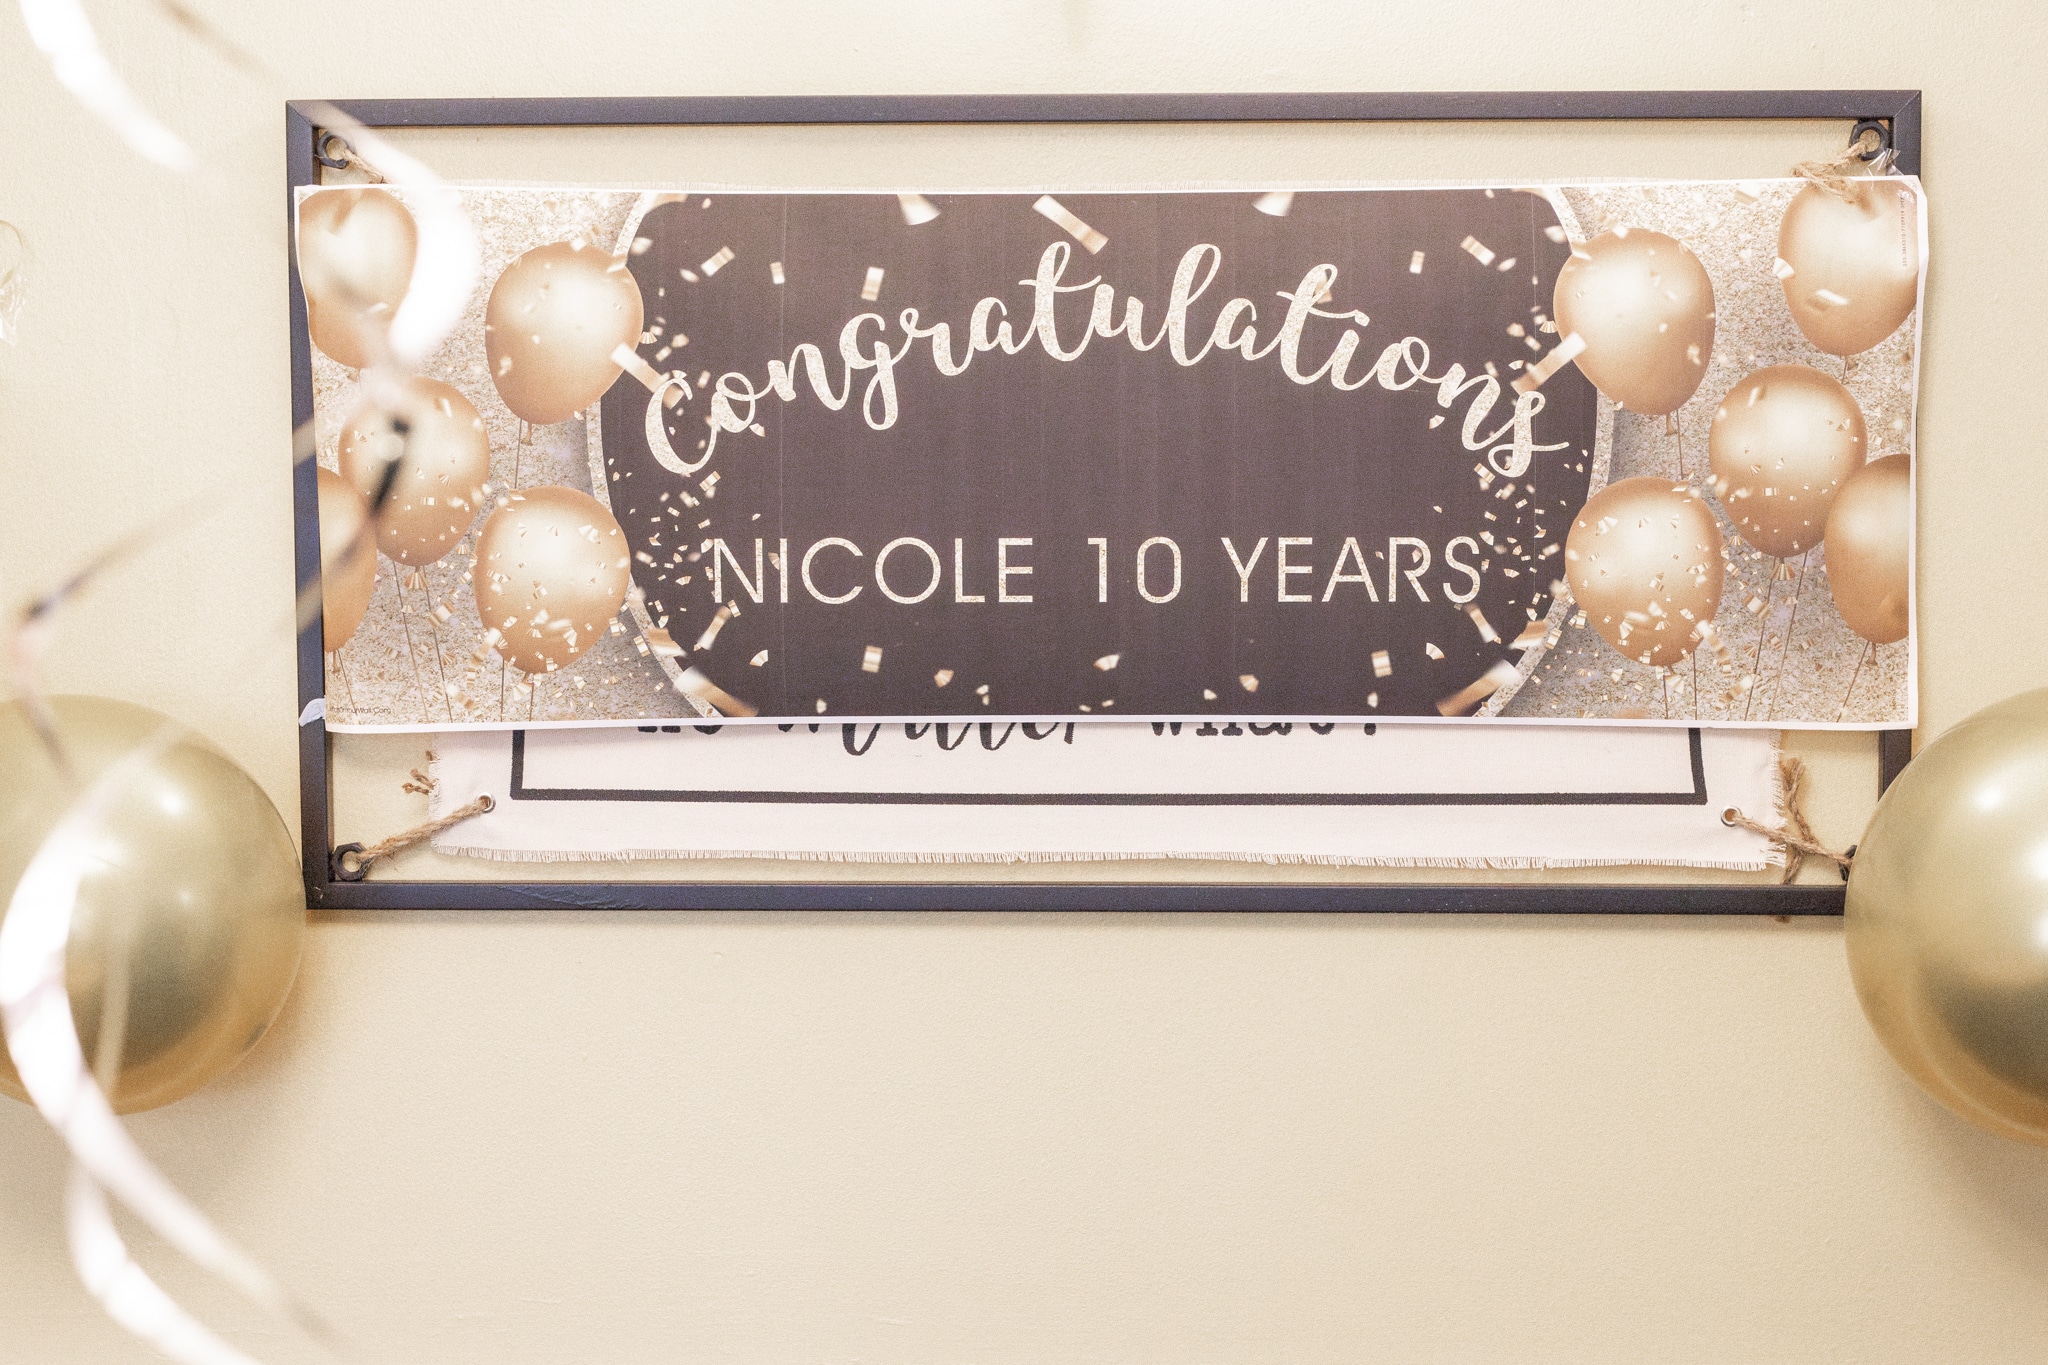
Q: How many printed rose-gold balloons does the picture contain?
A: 10